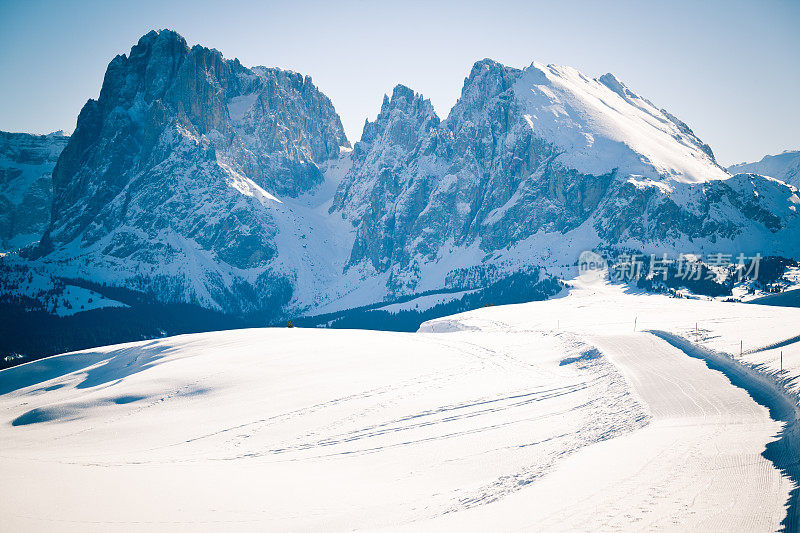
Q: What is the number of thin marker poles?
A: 5